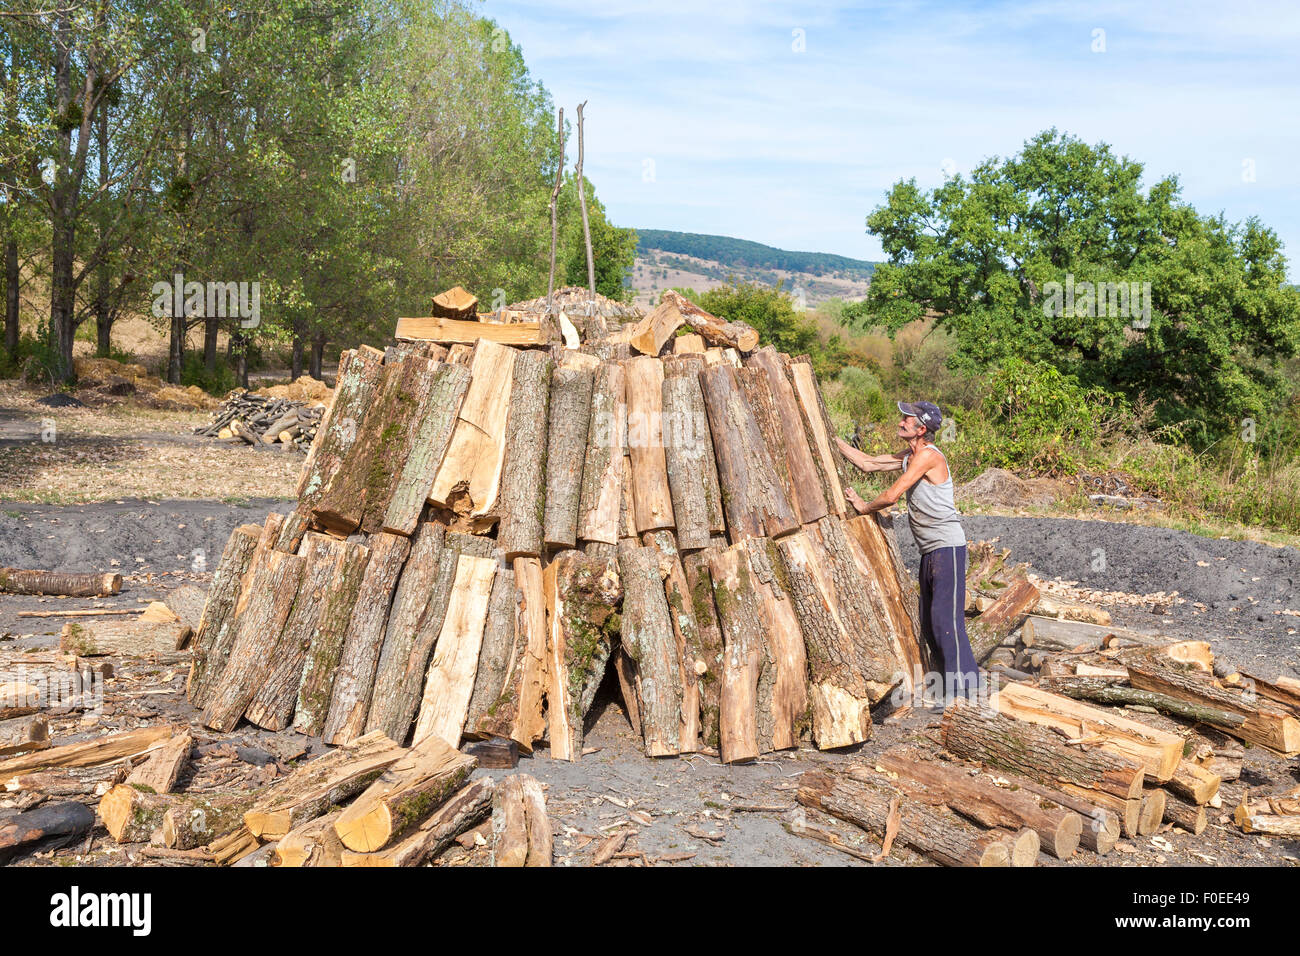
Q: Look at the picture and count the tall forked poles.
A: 2